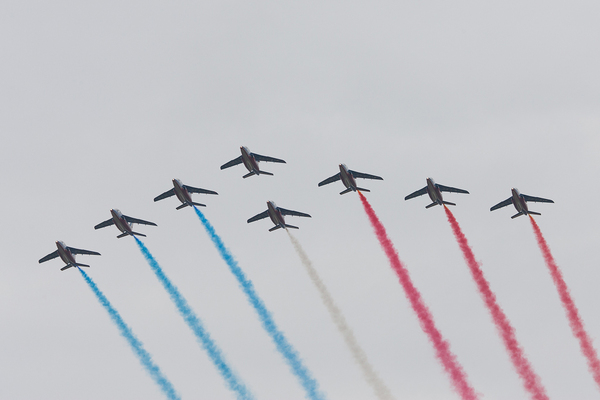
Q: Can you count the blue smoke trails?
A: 3